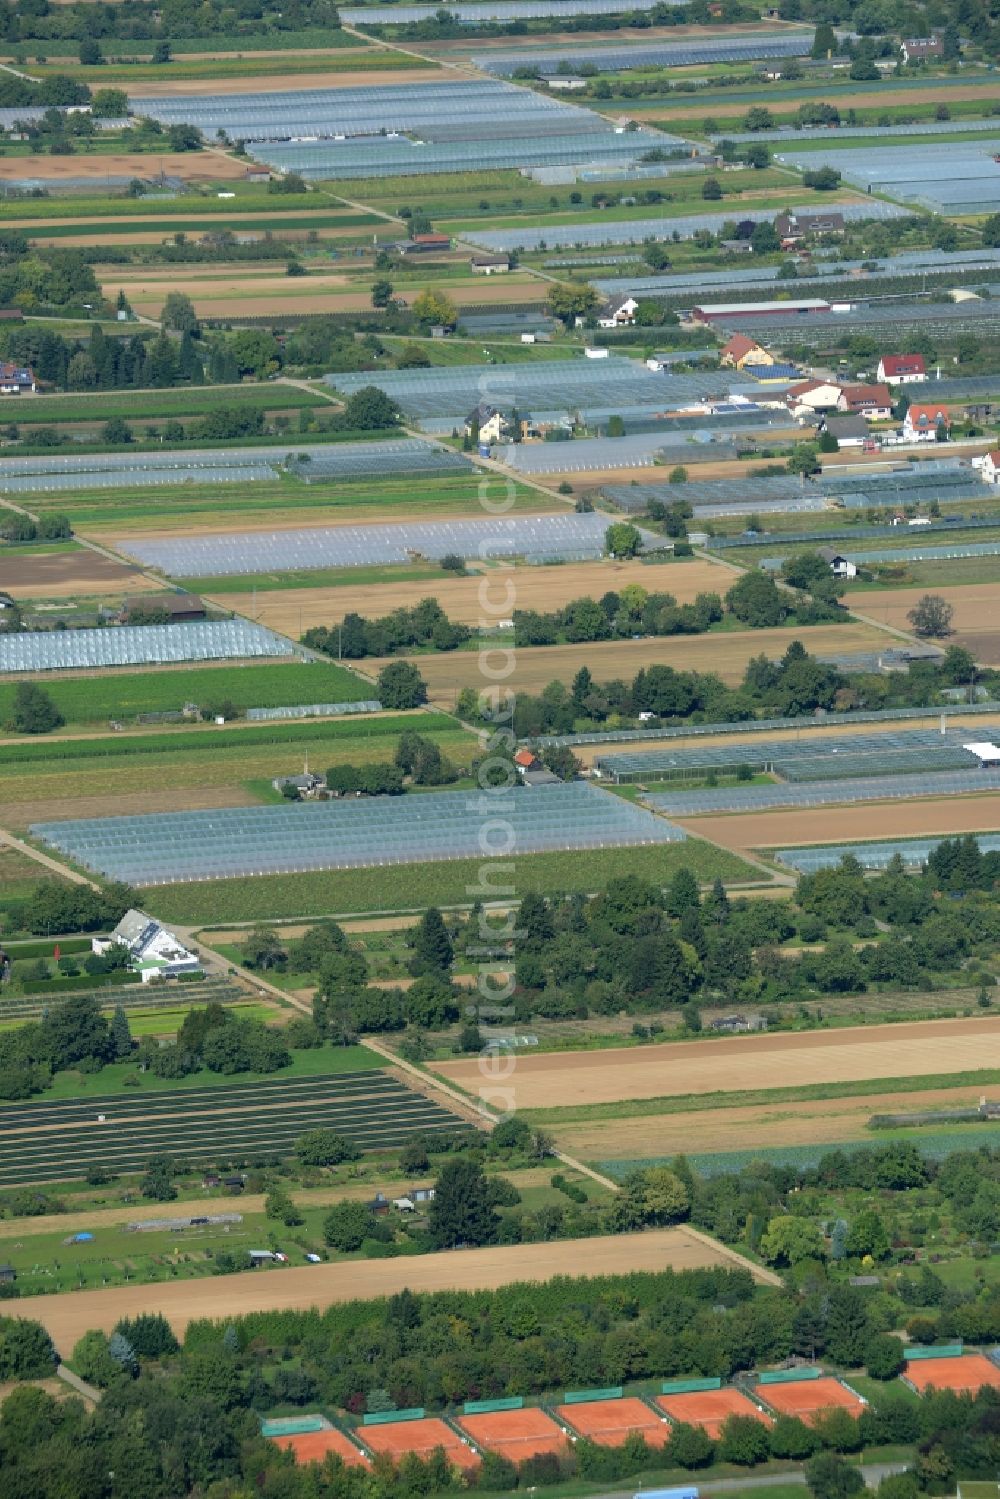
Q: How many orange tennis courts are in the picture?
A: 7